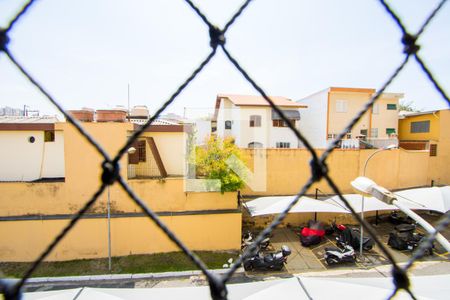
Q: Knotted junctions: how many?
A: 8